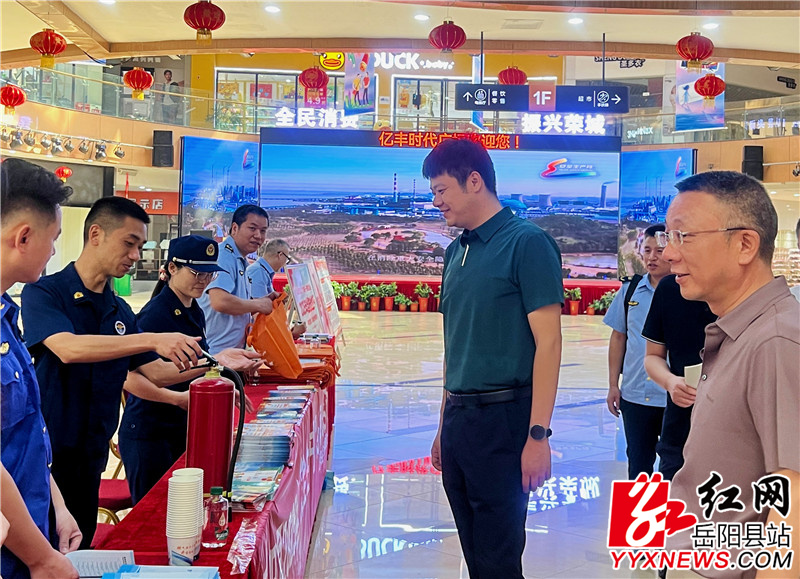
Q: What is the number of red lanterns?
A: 10